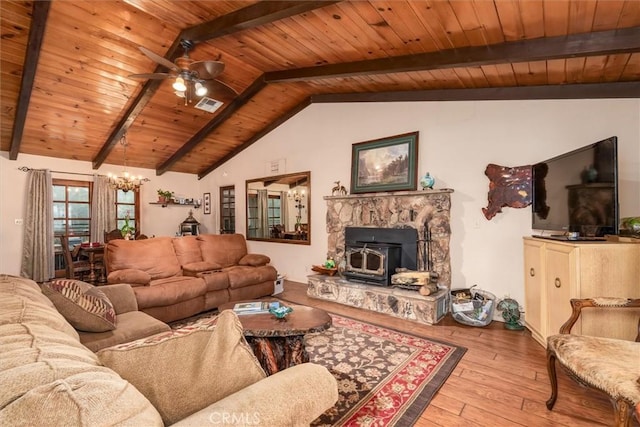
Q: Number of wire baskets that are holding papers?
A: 1